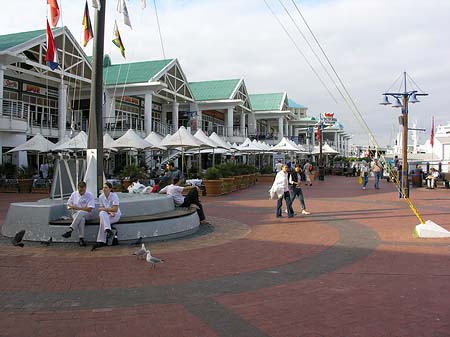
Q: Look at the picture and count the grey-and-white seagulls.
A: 2